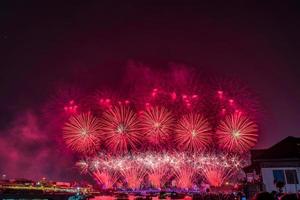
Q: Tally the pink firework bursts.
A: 5